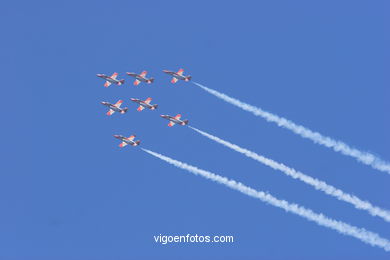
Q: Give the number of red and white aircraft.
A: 7